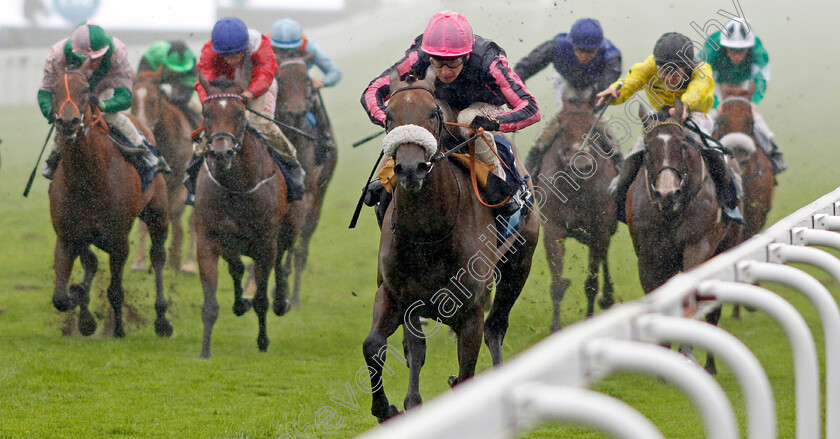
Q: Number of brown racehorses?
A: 8